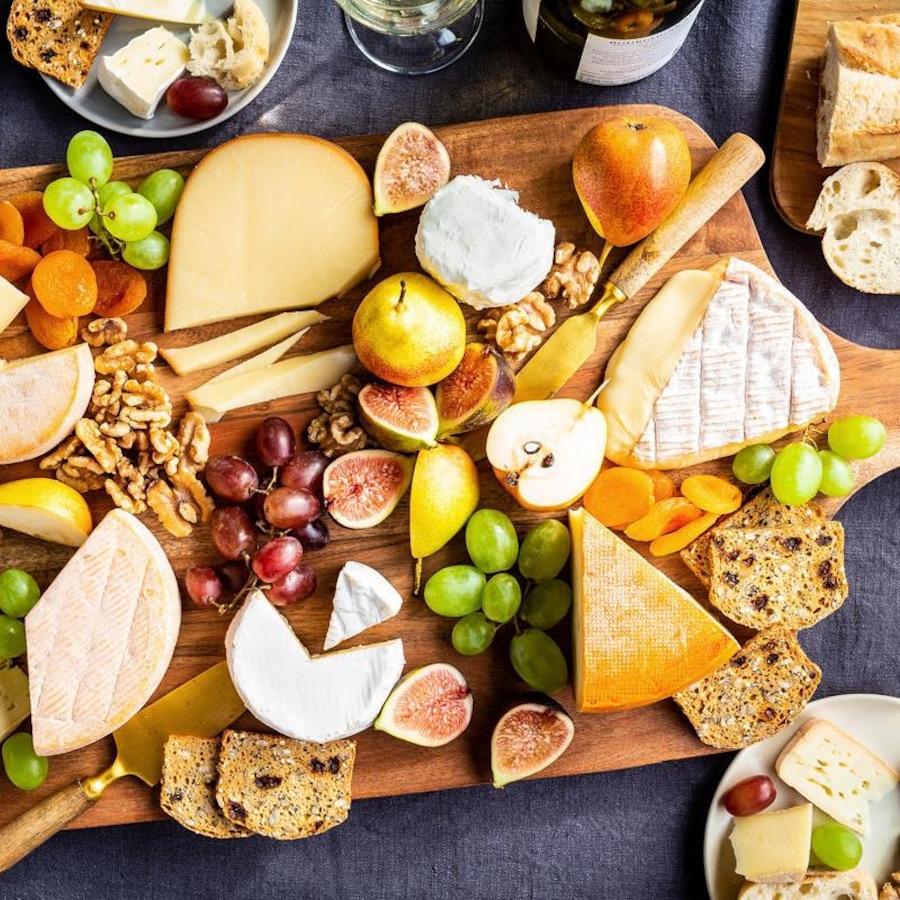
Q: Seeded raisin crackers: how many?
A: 6